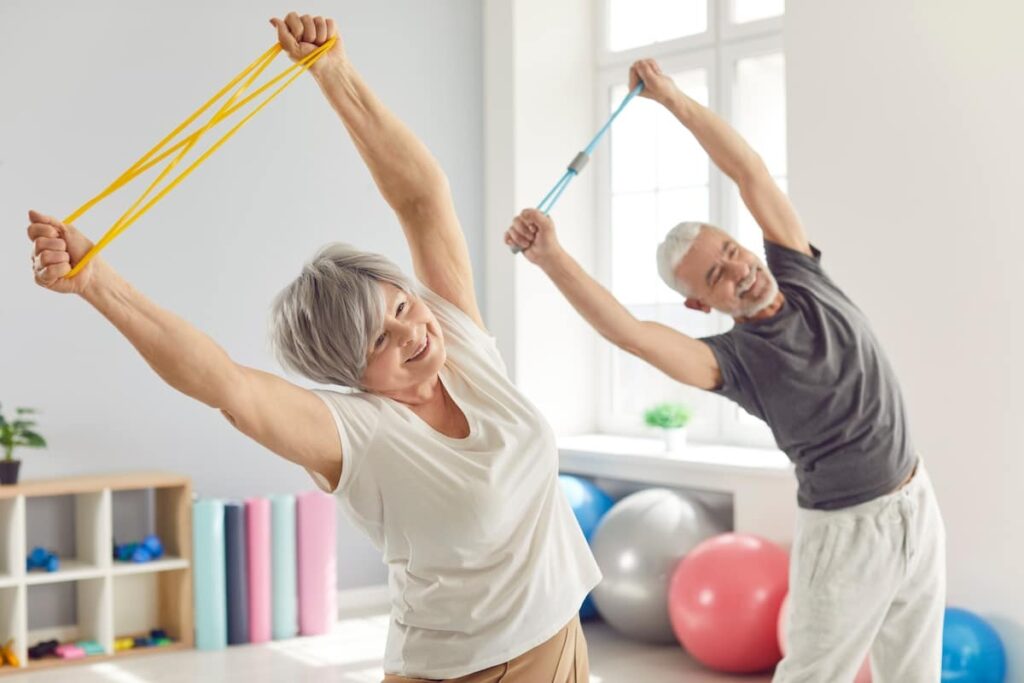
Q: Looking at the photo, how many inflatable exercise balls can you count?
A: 5